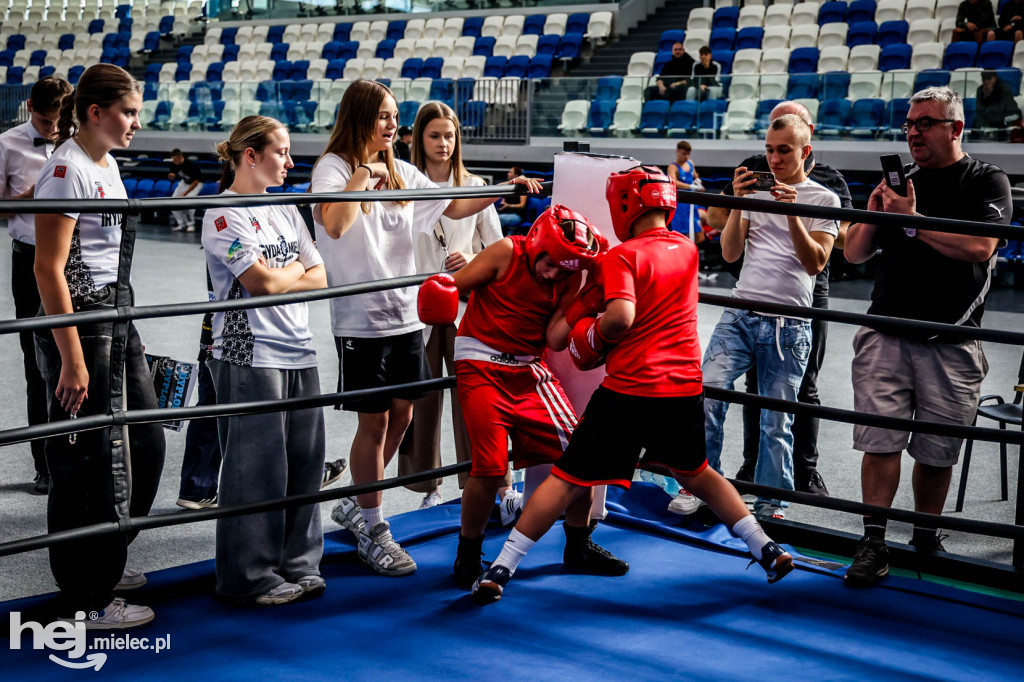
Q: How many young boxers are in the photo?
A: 2